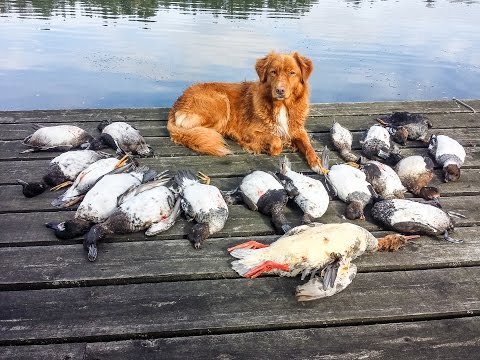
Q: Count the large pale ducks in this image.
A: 1